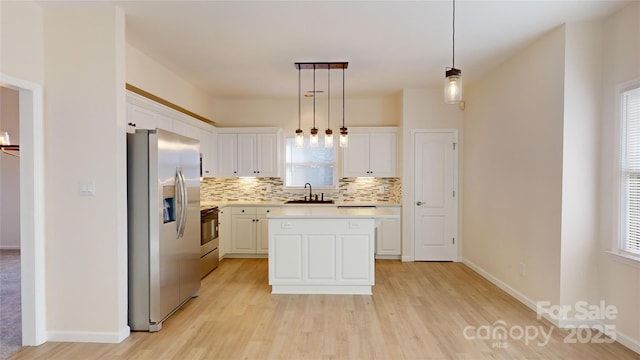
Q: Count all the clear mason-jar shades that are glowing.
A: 5